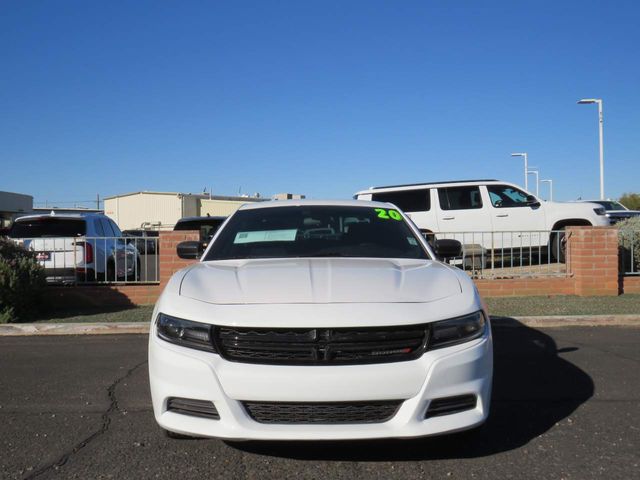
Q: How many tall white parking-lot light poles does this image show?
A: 4